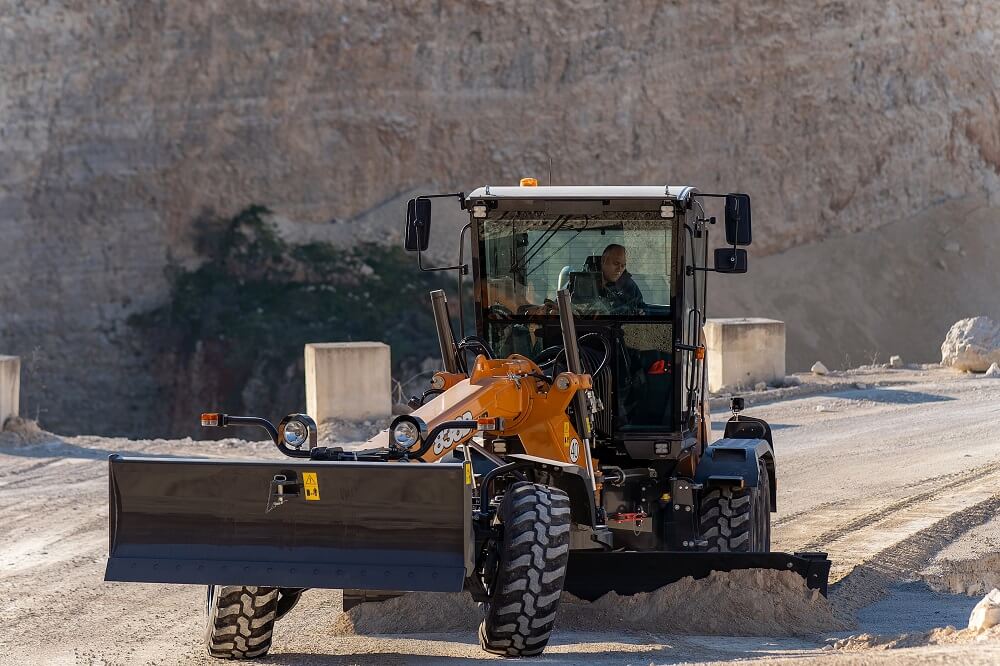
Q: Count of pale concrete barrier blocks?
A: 3